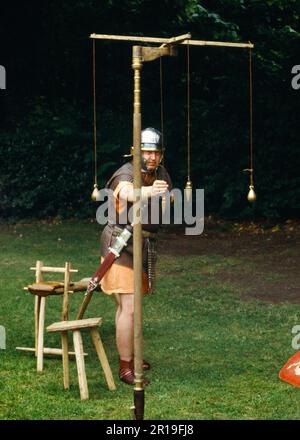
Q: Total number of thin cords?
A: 4